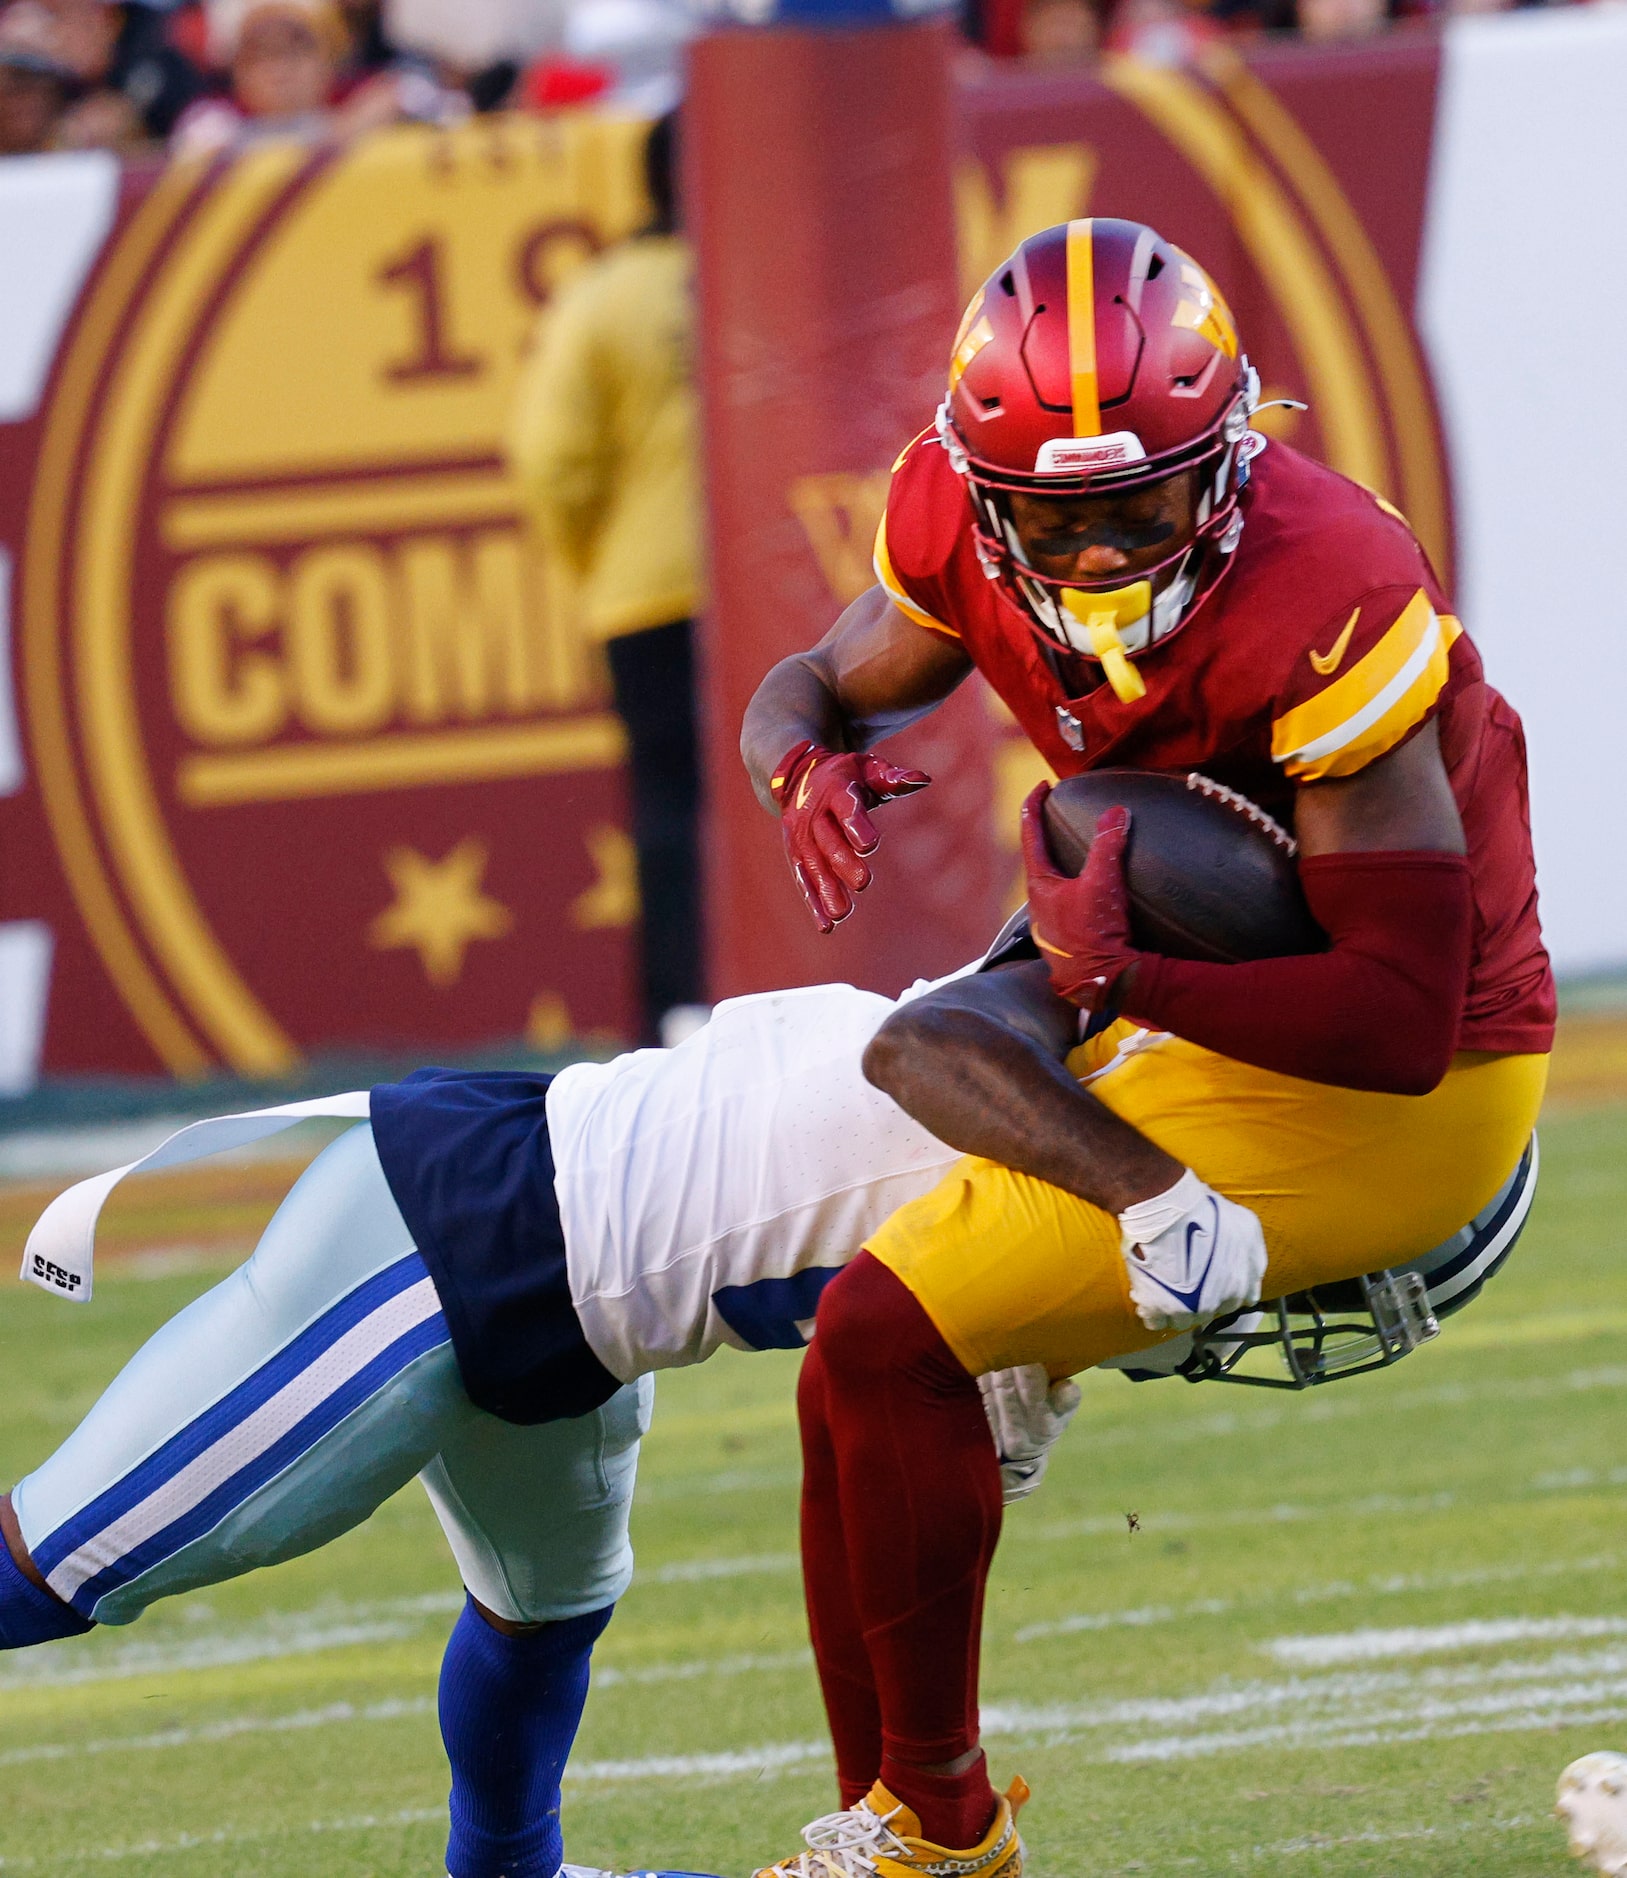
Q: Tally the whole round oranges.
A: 0